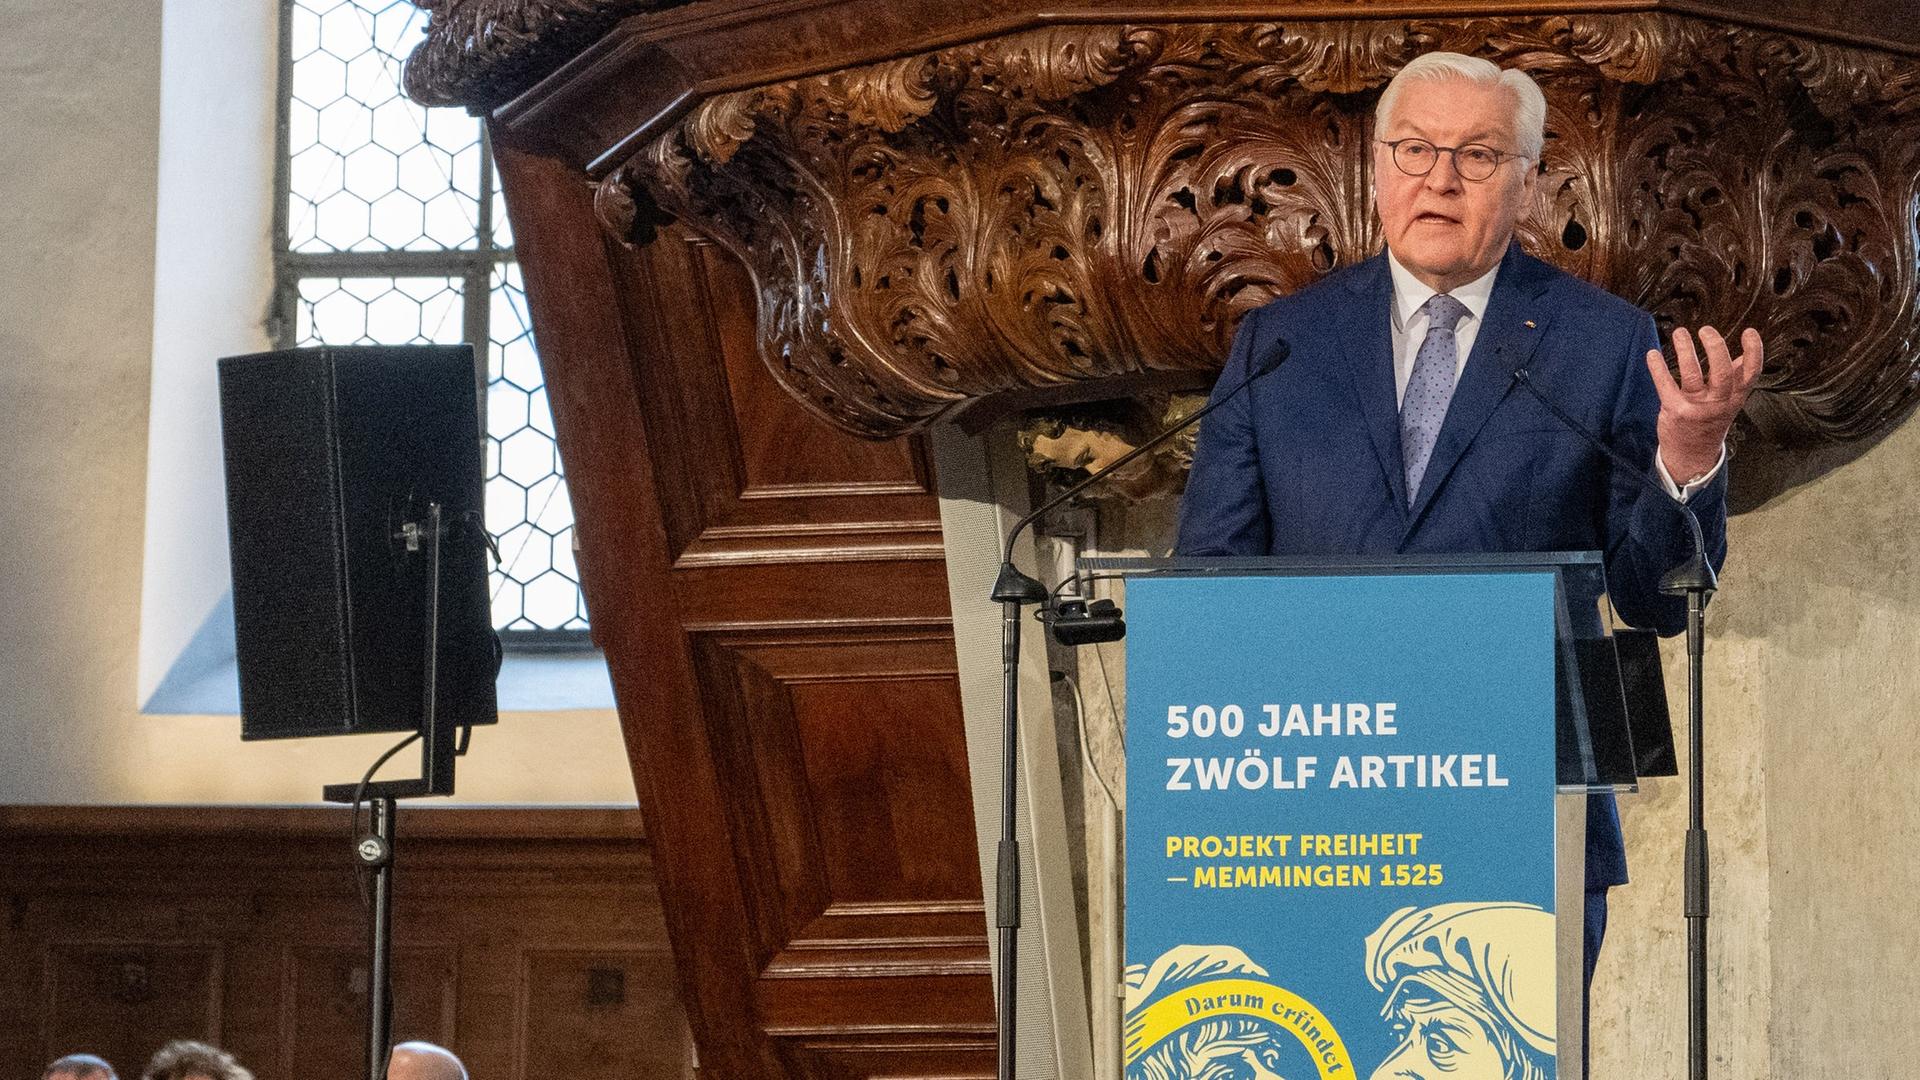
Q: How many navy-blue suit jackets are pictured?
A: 1